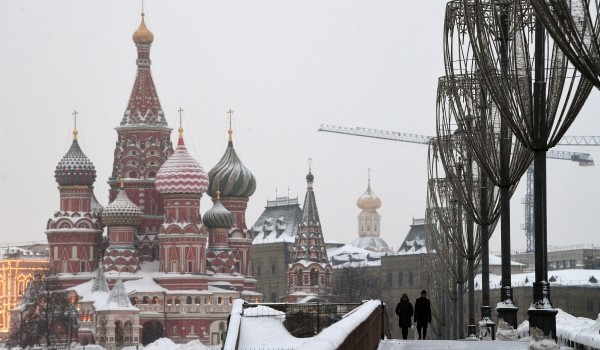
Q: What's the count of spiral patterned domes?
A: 2